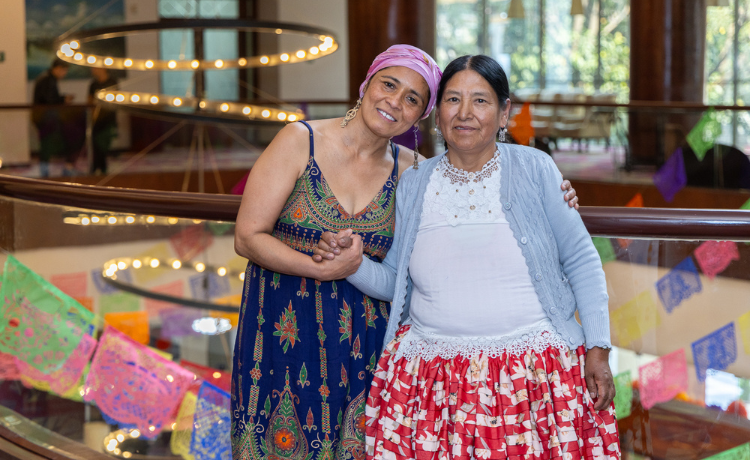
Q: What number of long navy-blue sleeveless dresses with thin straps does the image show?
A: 1